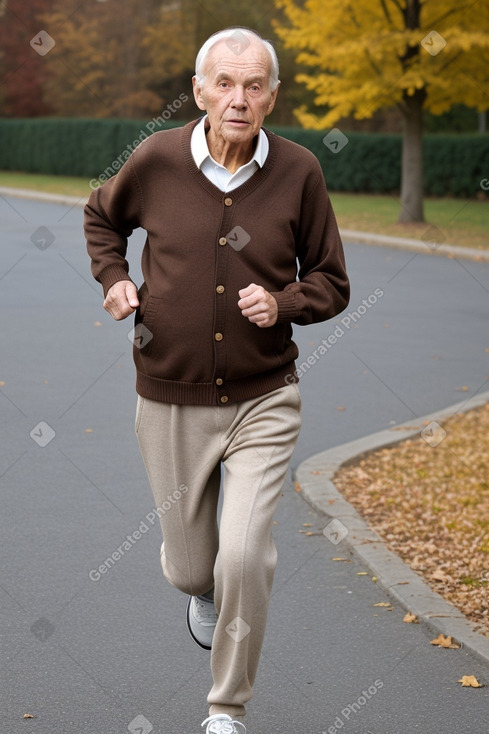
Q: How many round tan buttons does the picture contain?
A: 6